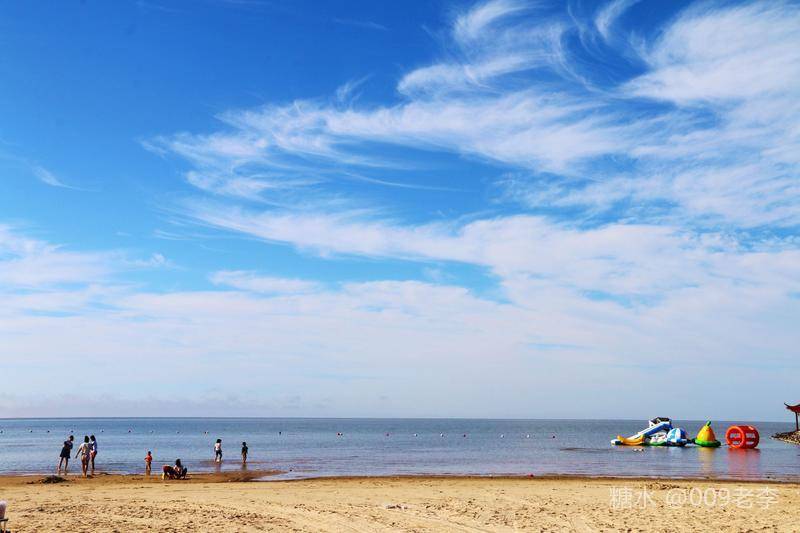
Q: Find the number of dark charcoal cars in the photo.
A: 0